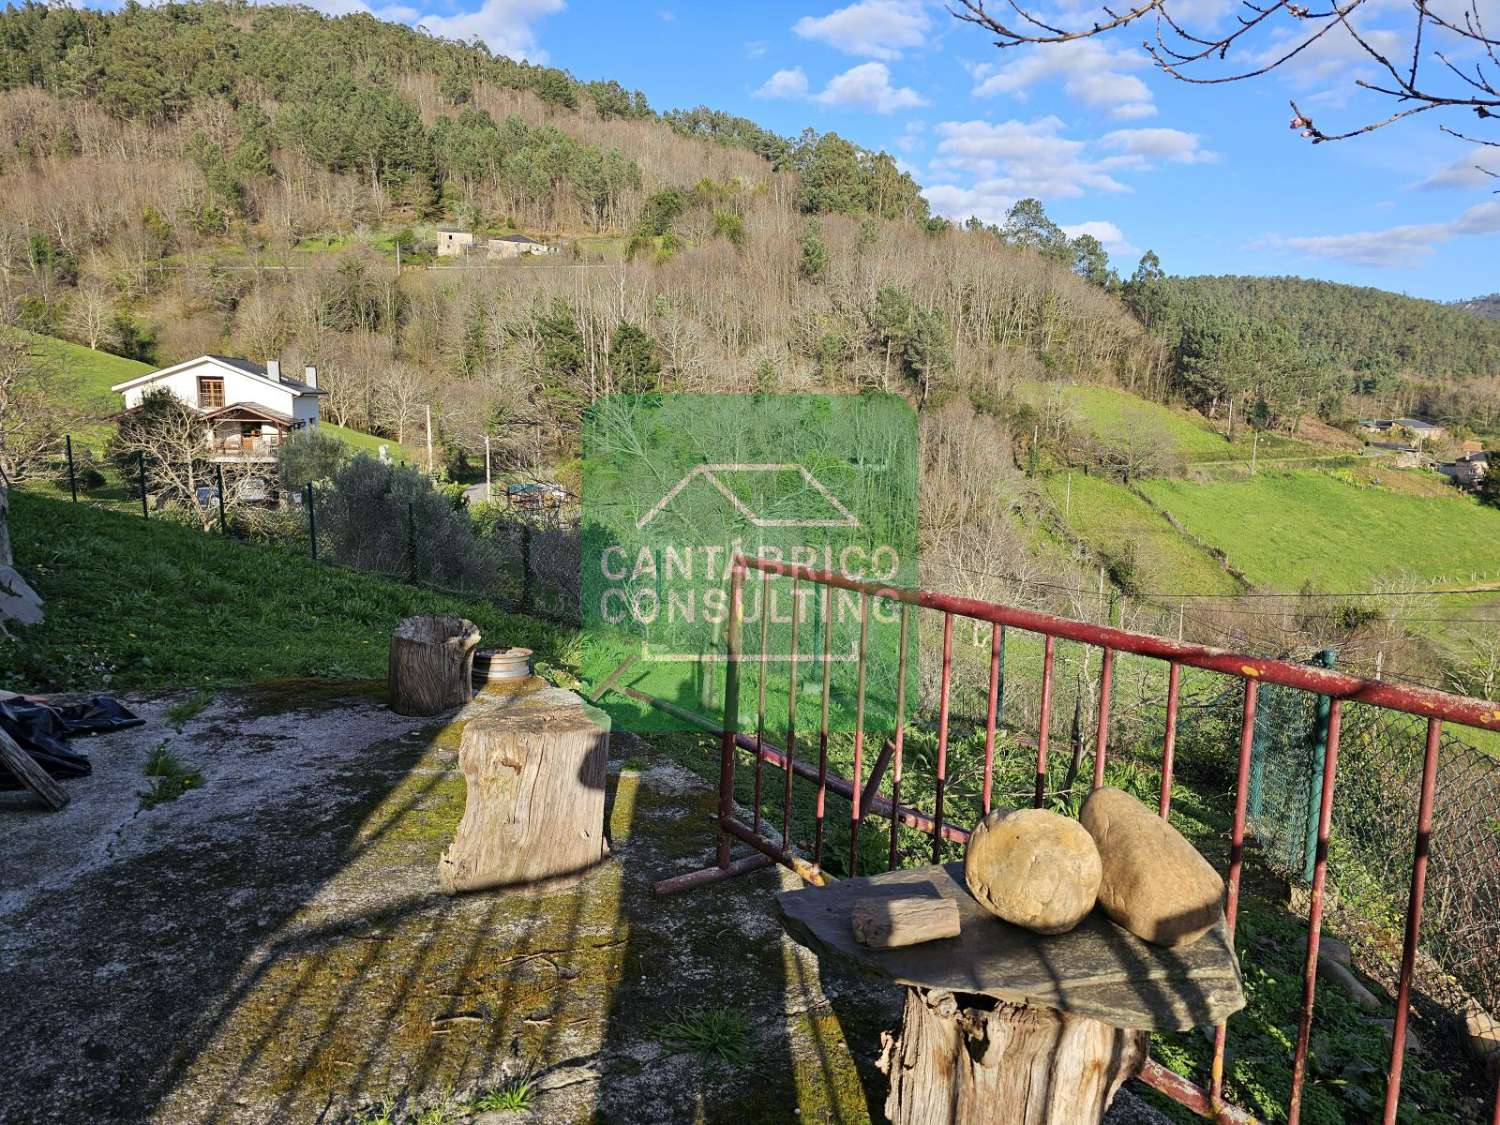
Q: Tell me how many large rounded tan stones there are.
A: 2